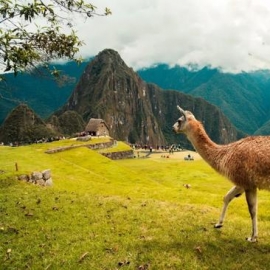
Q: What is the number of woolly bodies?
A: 1